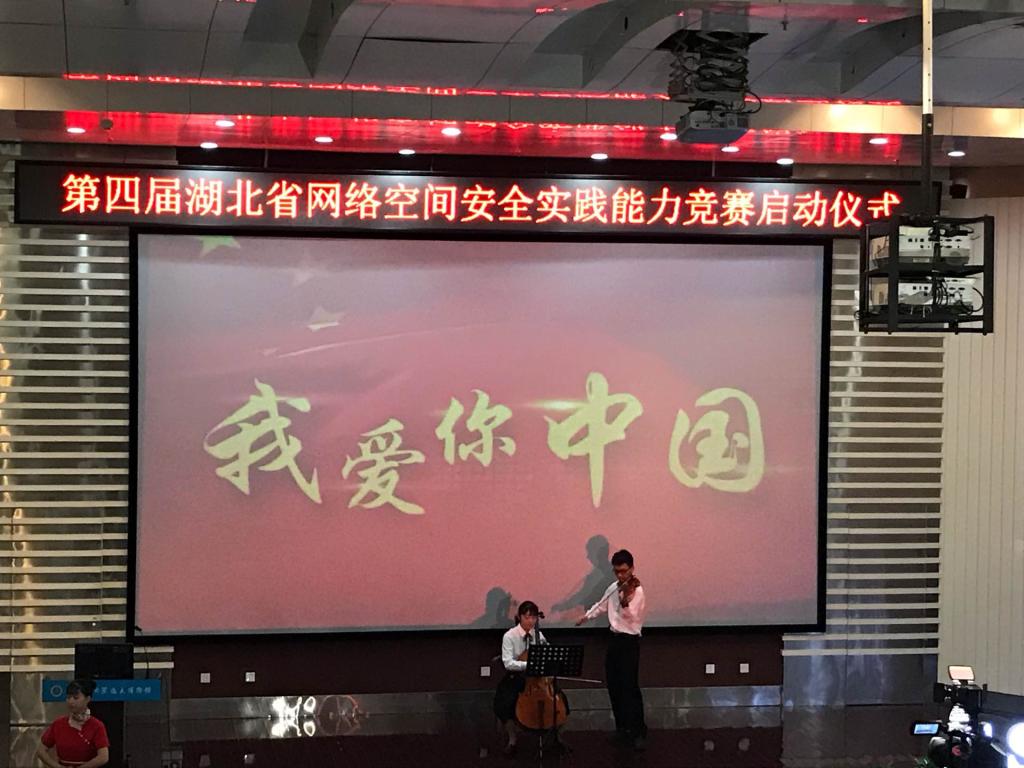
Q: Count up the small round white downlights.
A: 12